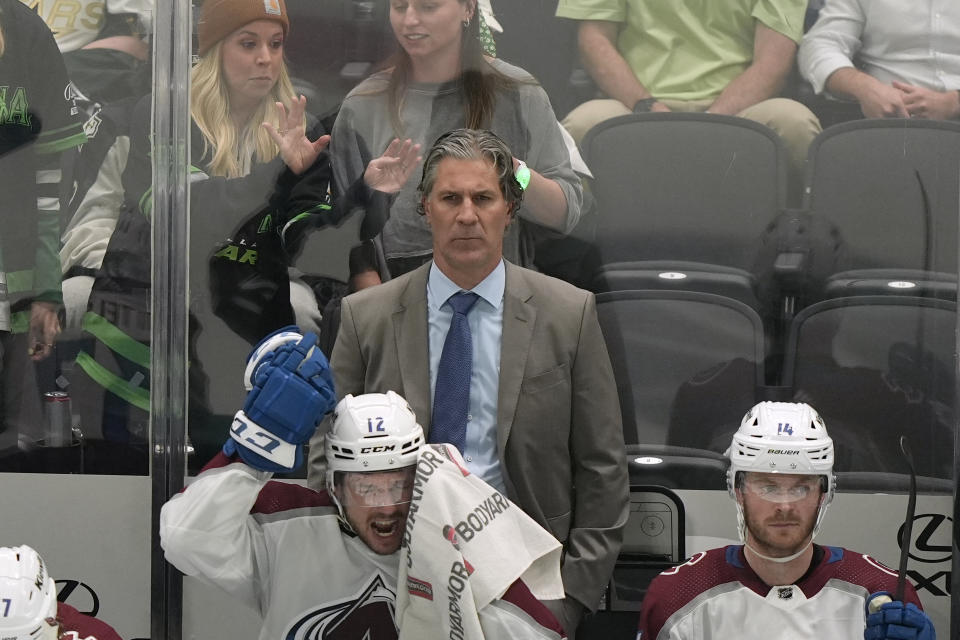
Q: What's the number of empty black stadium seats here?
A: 4